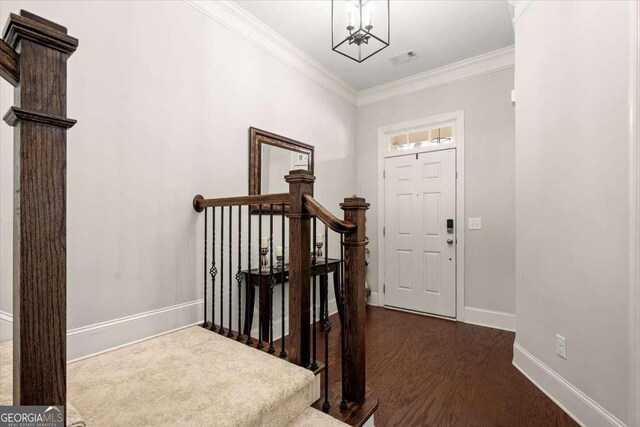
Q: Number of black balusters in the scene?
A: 12